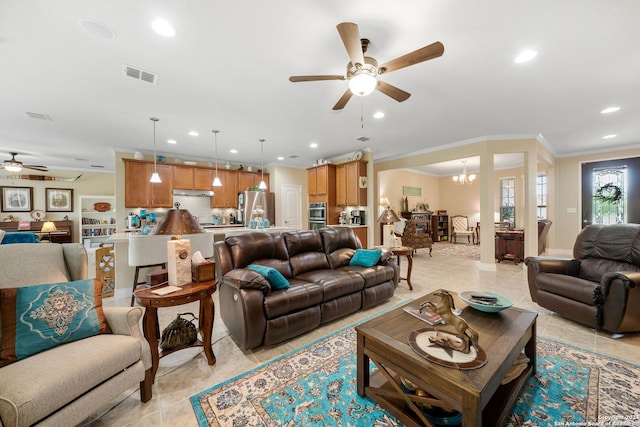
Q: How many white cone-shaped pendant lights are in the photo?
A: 3